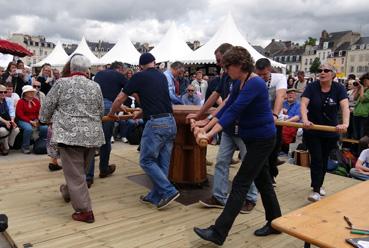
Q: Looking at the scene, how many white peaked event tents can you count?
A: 5